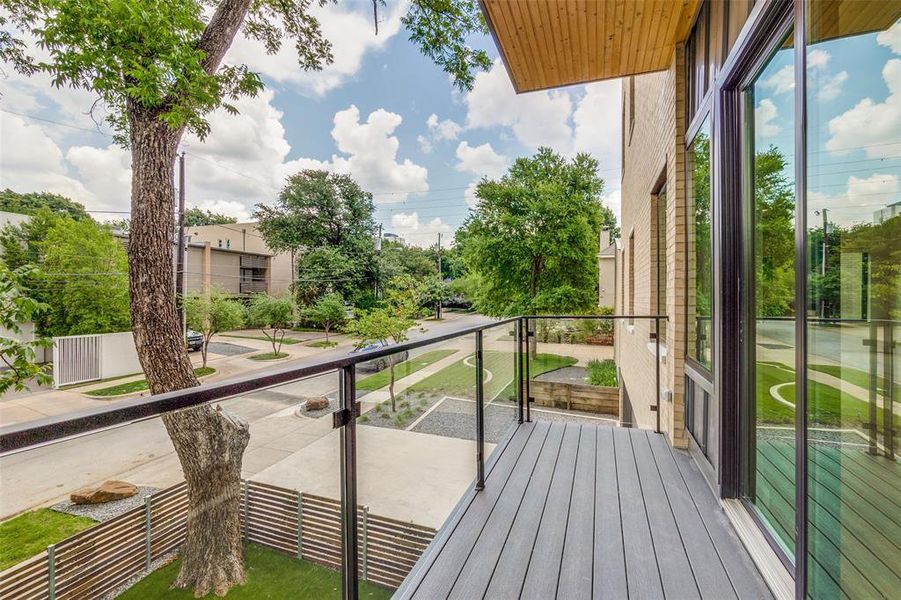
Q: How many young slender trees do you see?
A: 4